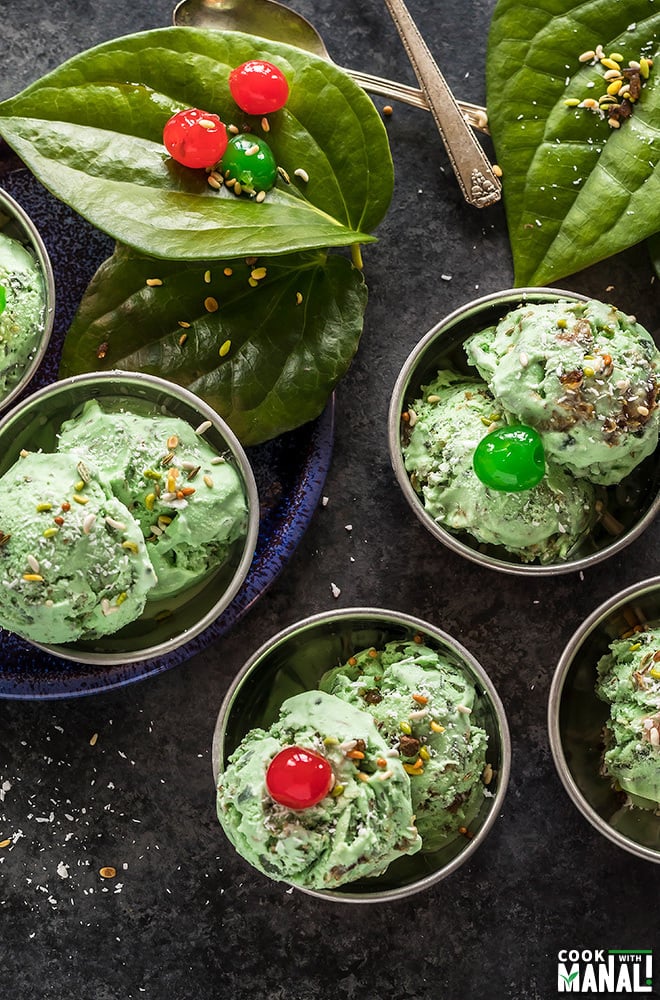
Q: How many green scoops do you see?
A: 8